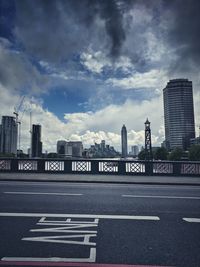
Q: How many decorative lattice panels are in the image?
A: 8